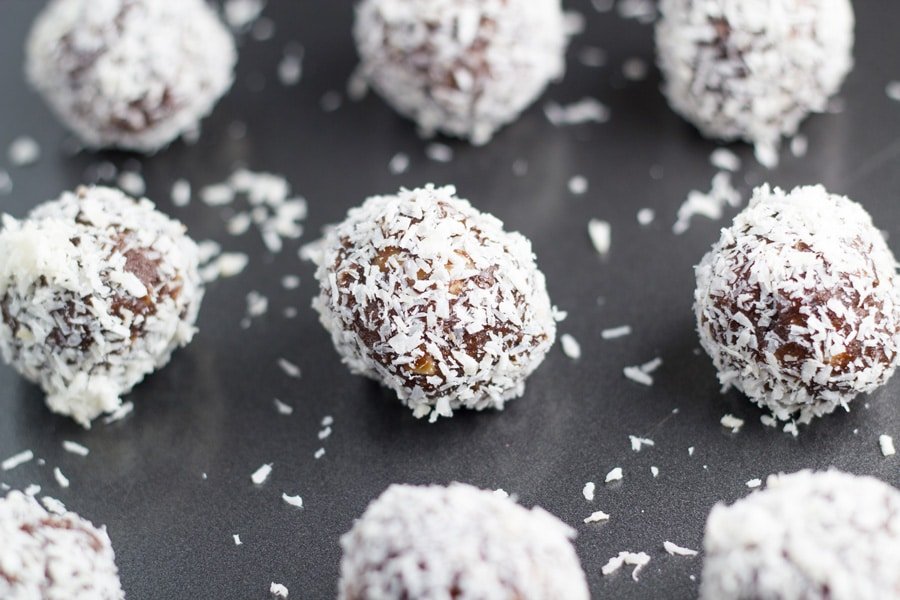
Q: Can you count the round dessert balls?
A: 9